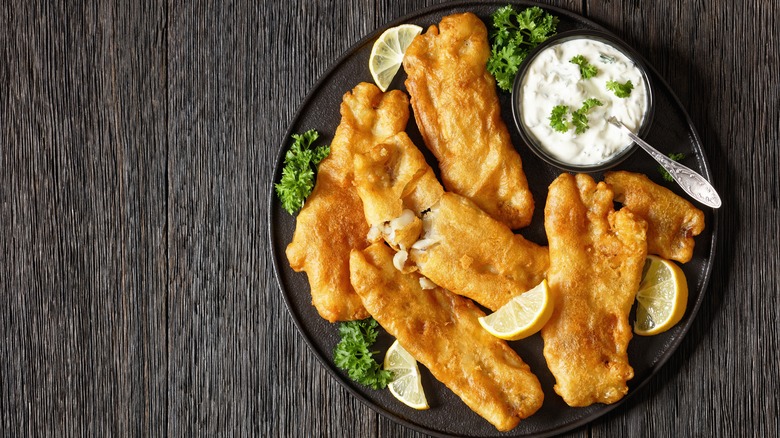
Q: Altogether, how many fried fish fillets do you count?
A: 6